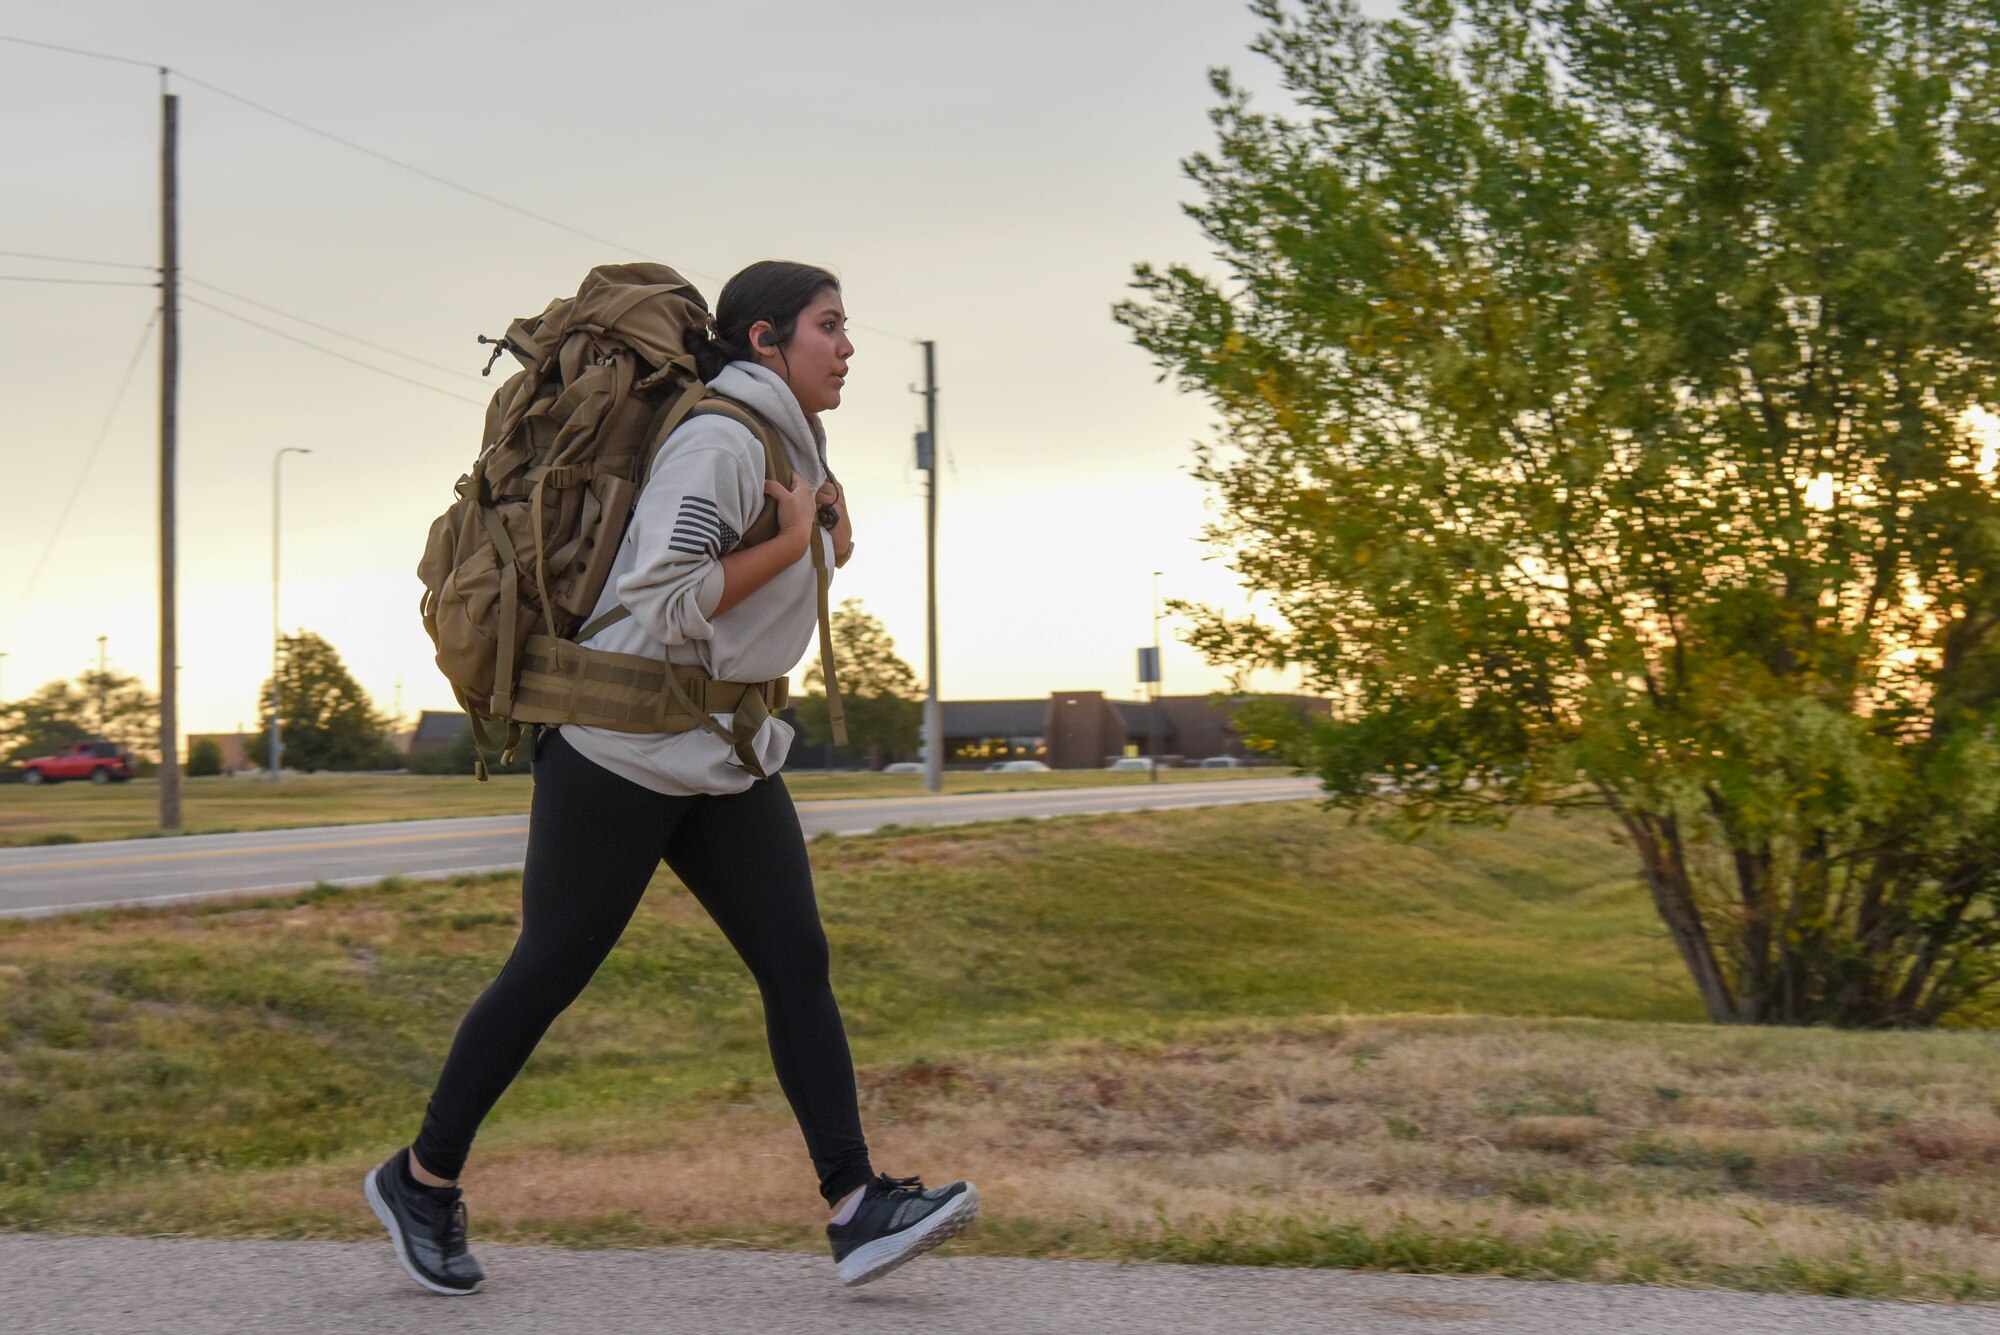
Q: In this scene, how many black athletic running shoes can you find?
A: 2